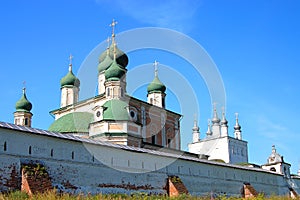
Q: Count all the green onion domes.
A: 6